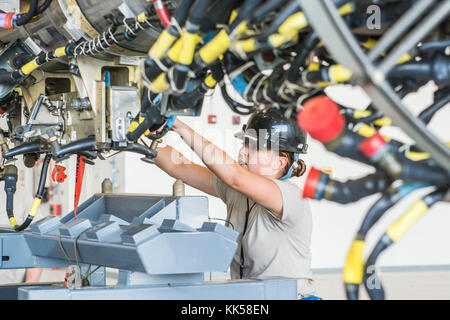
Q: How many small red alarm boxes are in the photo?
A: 2